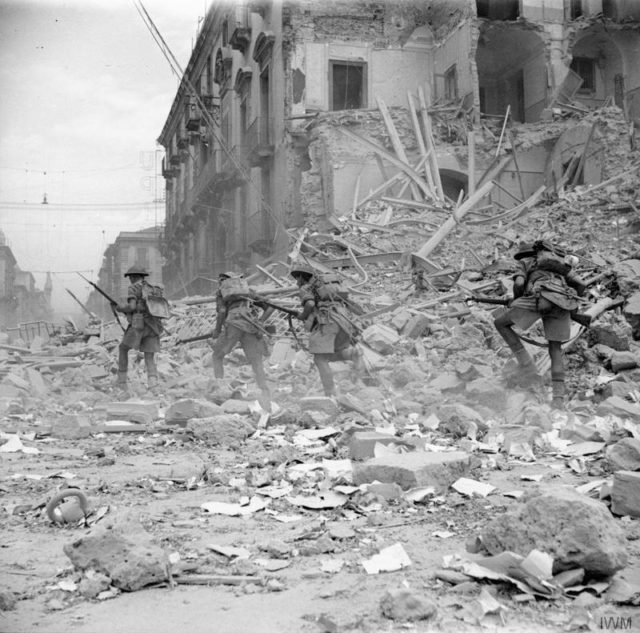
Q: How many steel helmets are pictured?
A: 4